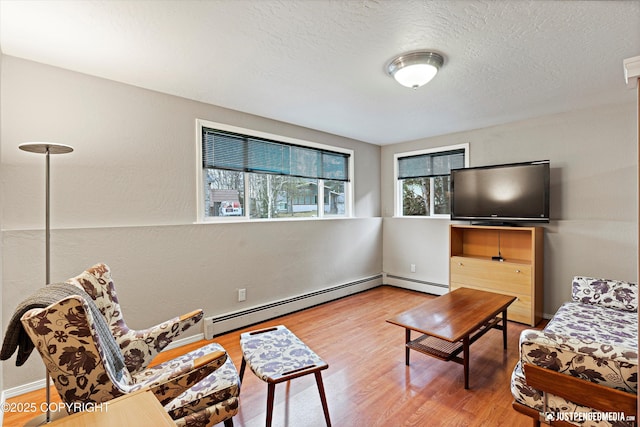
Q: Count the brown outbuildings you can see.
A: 1